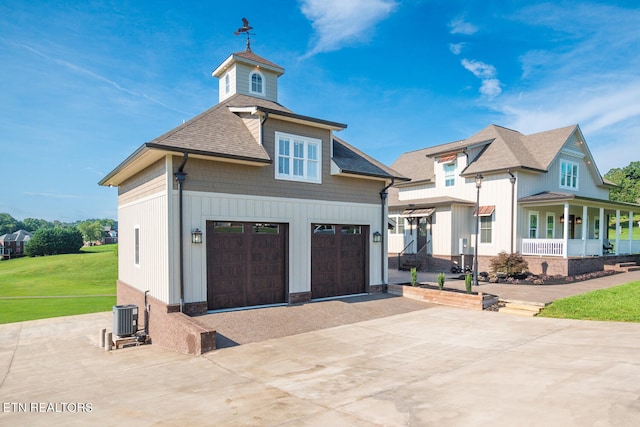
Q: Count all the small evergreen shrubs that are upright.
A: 3